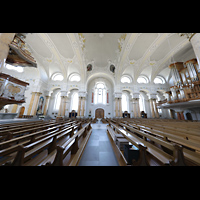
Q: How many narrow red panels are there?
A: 2